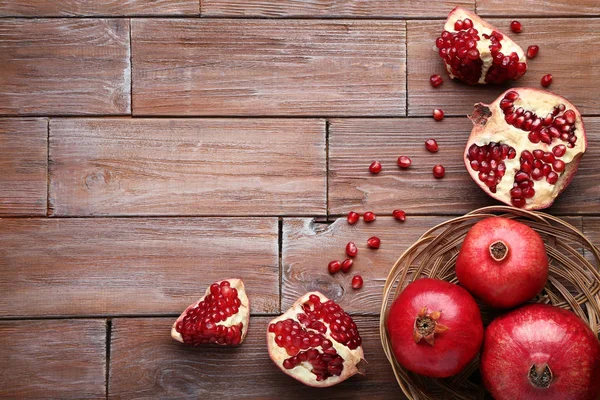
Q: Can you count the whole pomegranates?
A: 3